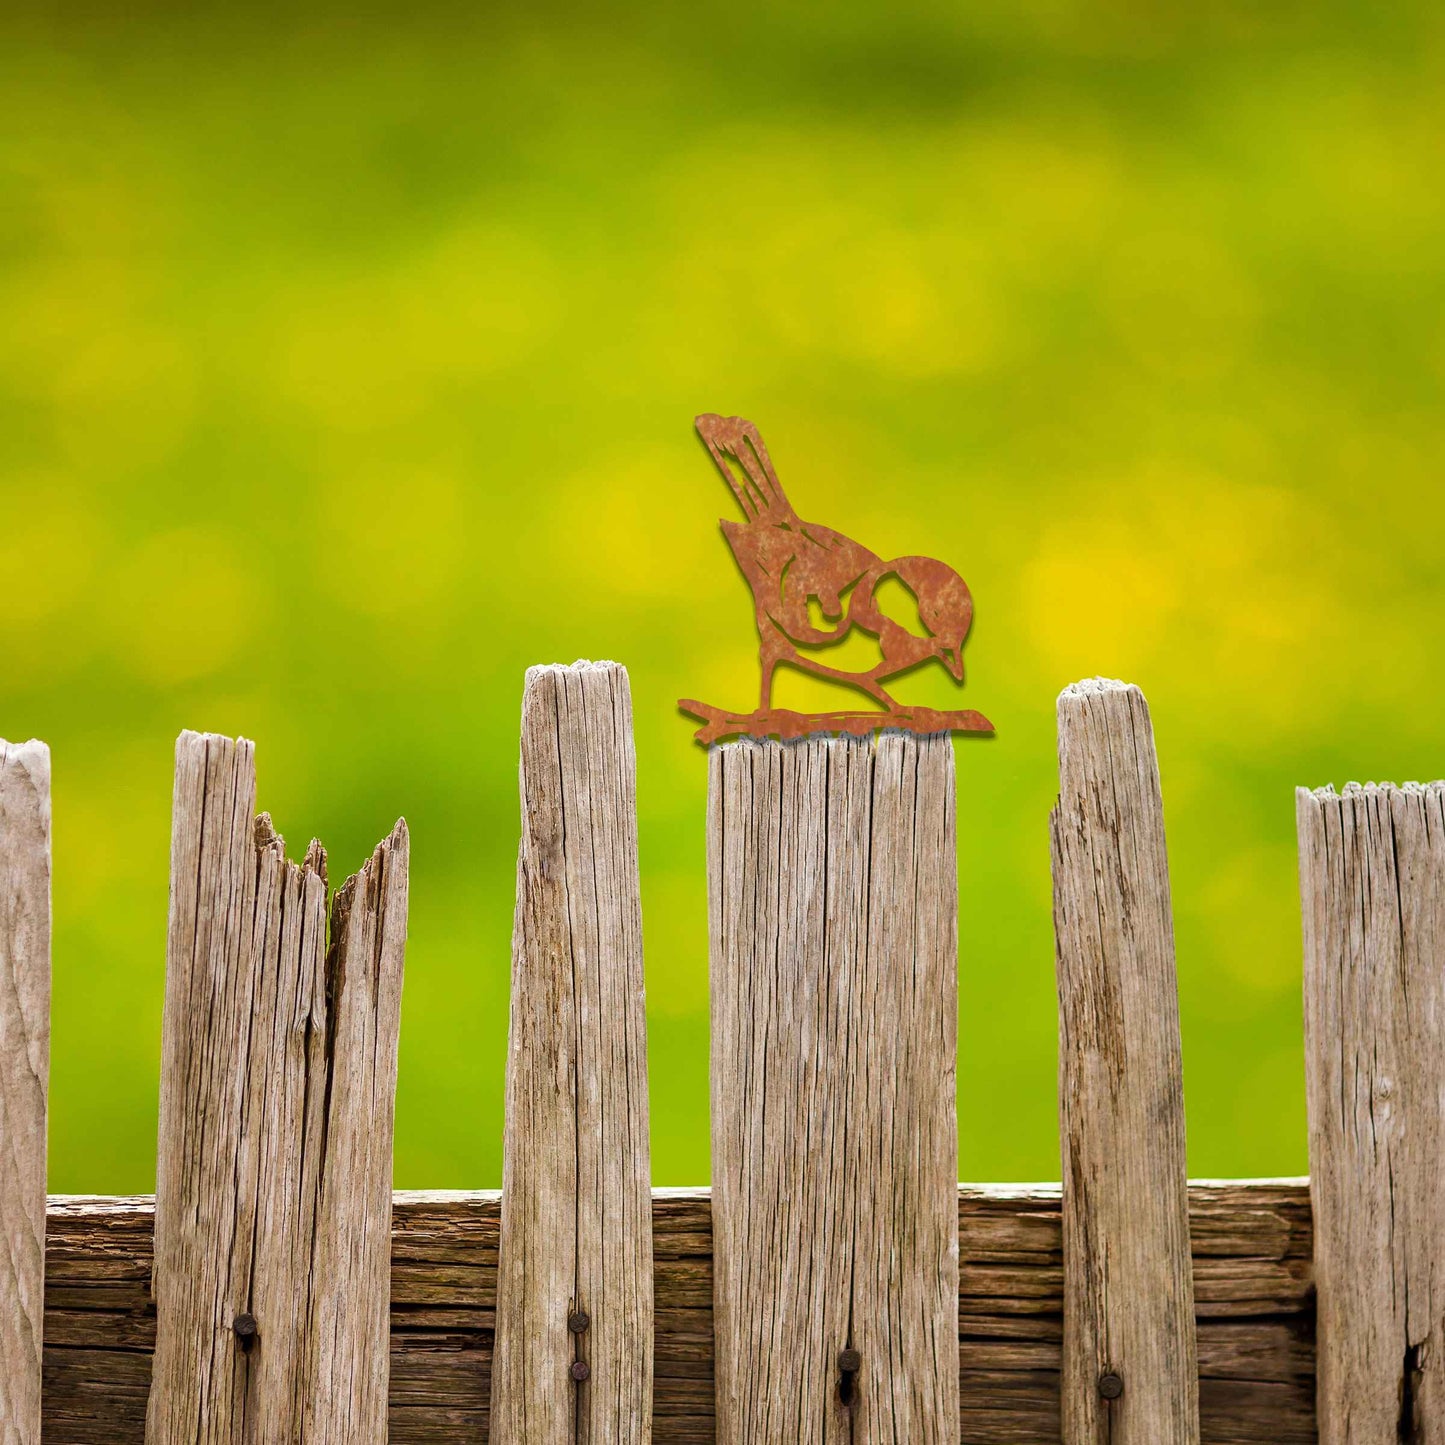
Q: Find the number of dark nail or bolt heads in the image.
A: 5